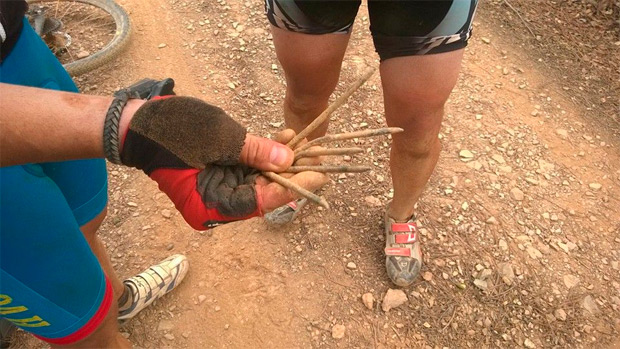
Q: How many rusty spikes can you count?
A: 5